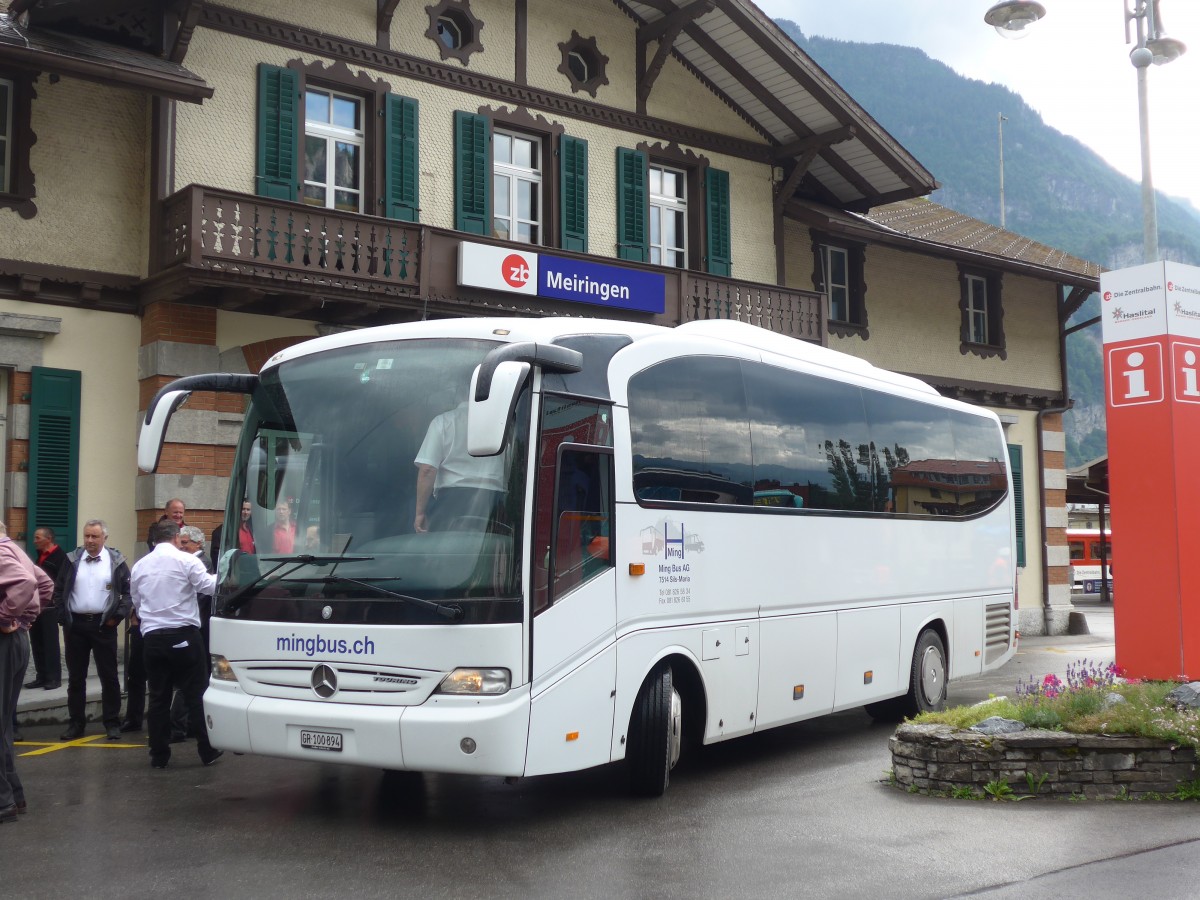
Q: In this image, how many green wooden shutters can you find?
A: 8